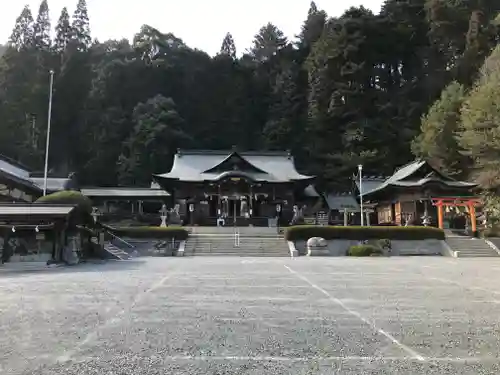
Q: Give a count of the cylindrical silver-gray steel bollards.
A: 0